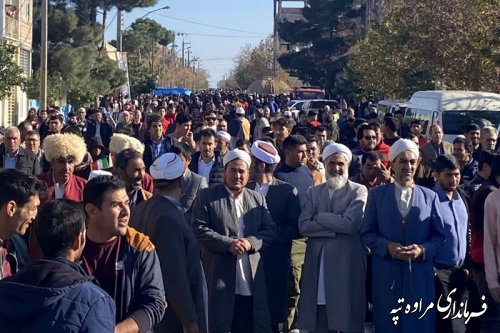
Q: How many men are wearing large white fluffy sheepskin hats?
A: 2